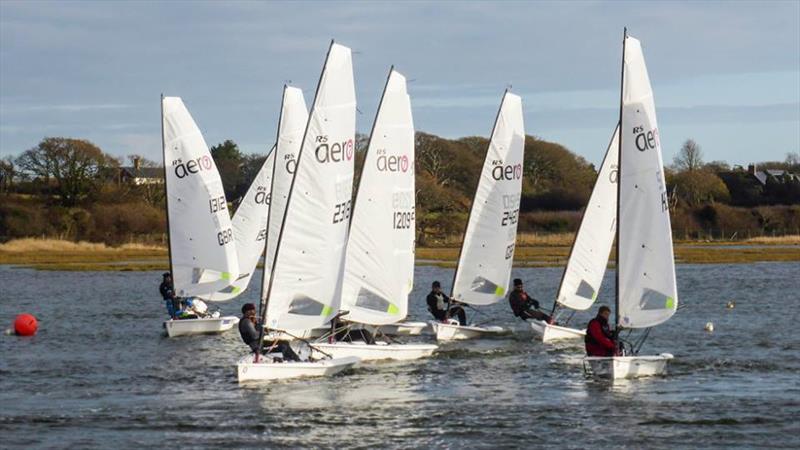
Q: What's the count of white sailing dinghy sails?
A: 8